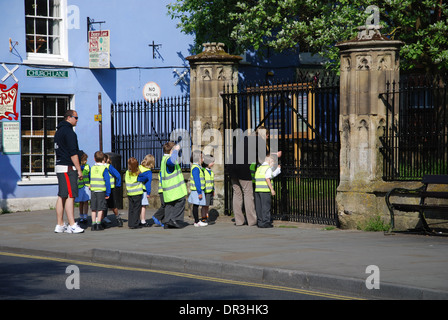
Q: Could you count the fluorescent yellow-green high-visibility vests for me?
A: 11